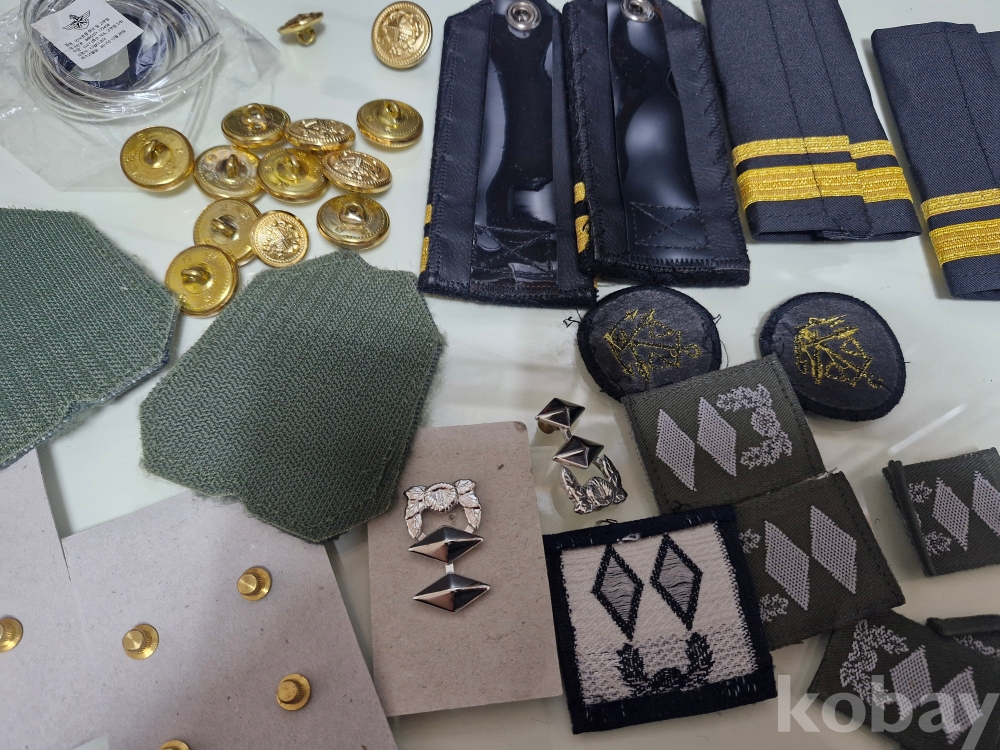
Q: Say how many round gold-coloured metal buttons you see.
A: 13